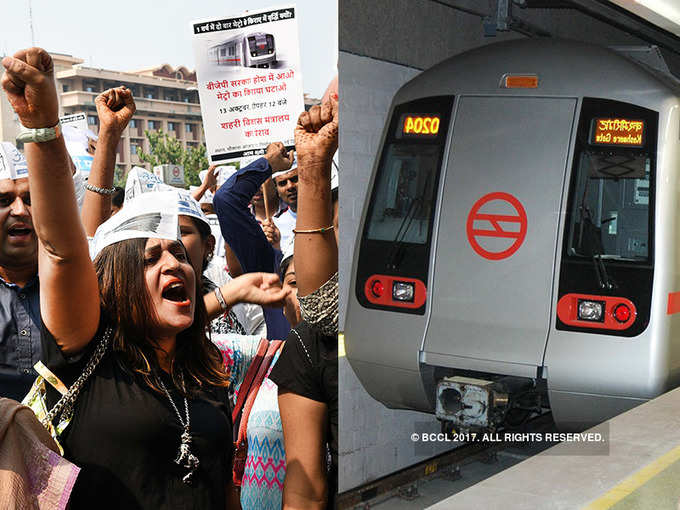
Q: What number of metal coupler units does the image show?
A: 1